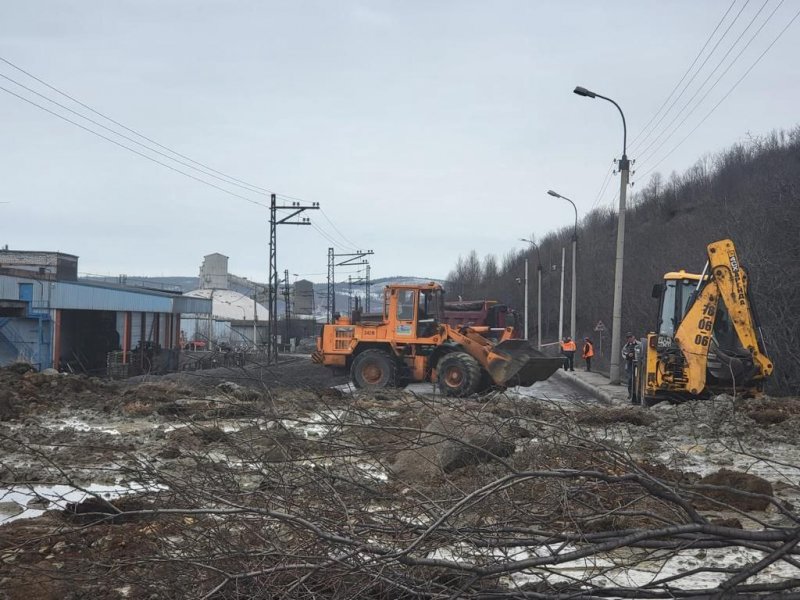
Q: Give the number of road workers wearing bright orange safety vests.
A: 2